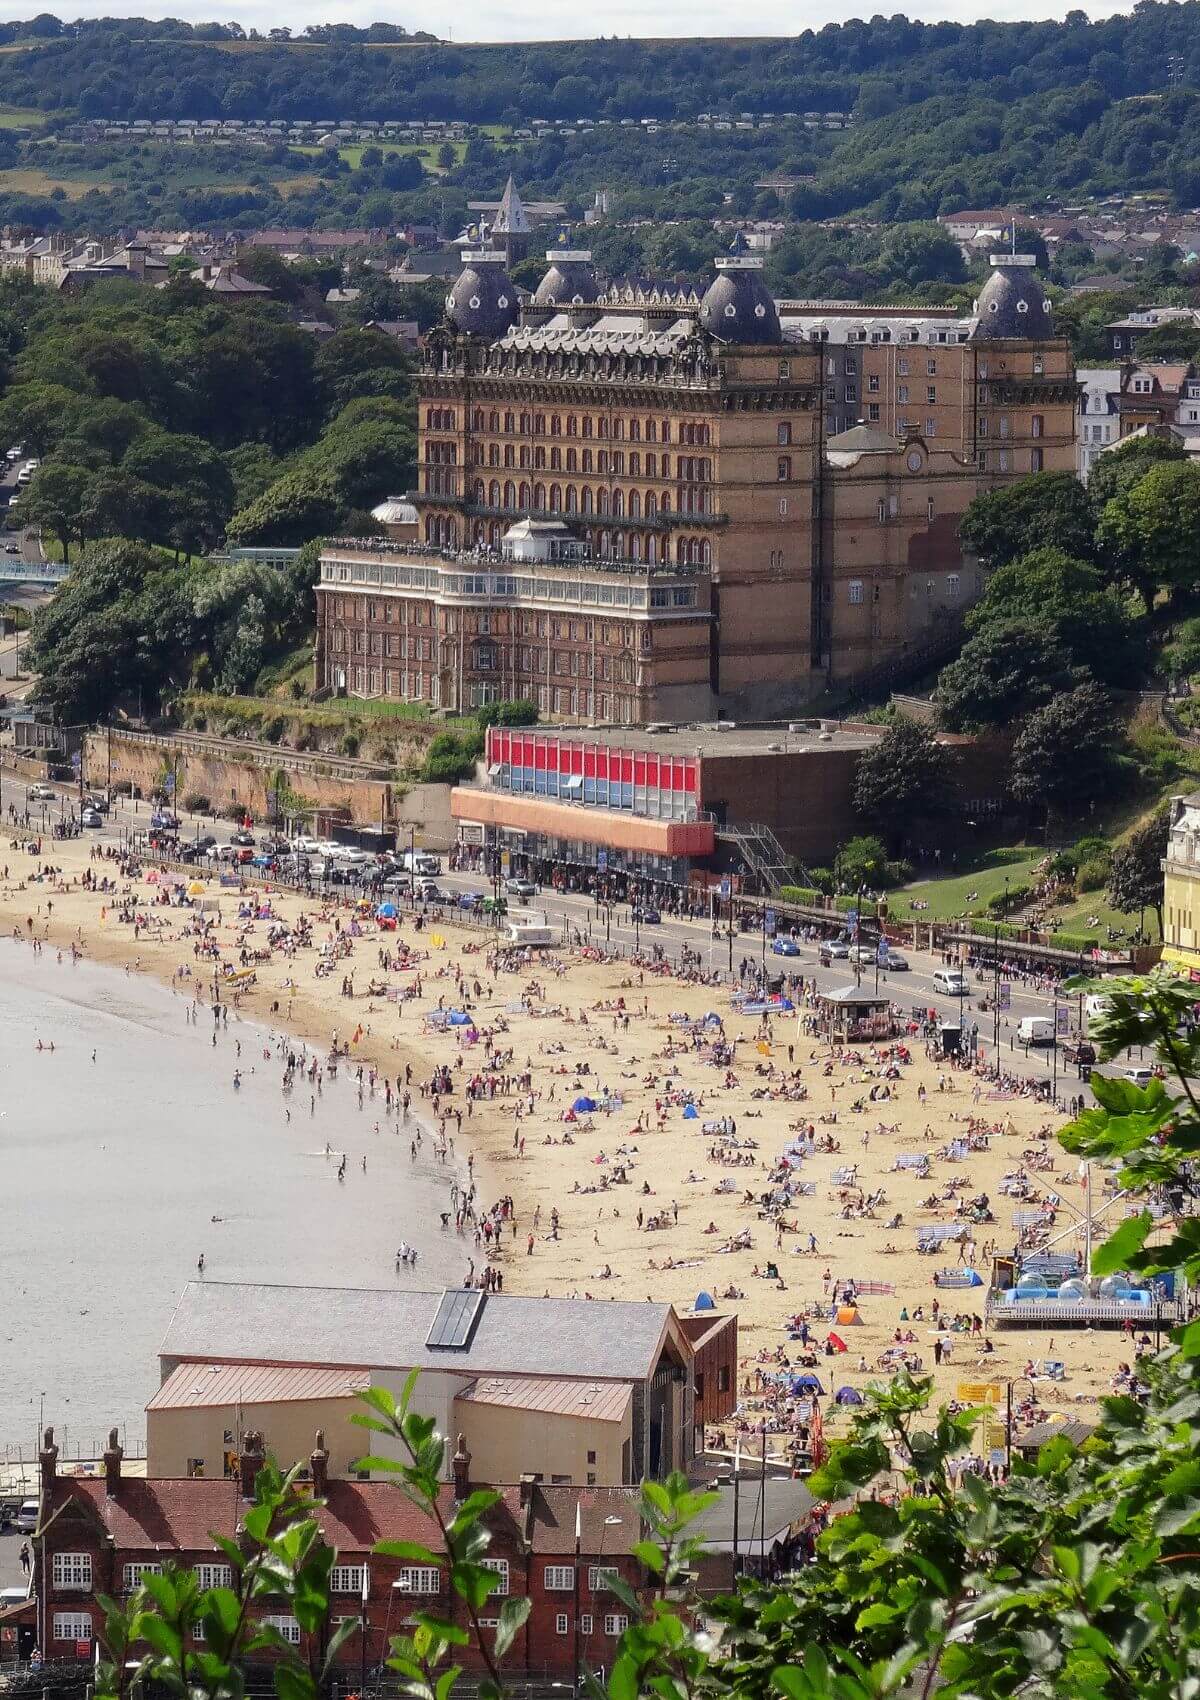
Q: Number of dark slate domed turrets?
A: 4